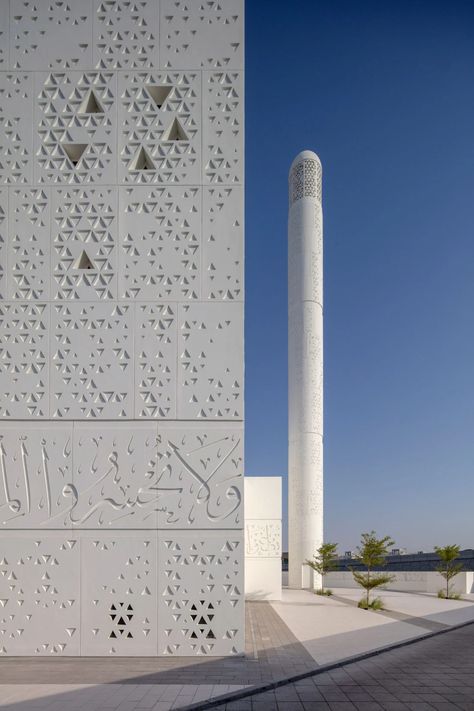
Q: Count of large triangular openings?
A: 6